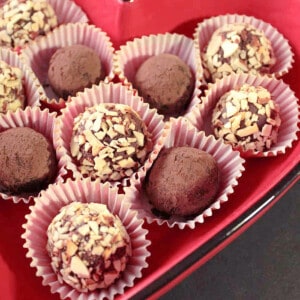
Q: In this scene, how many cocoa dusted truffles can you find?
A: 4